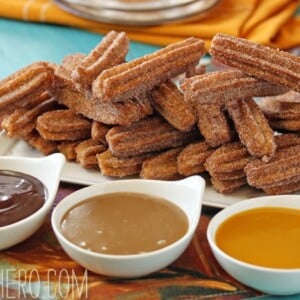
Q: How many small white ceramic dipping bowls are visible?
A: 3